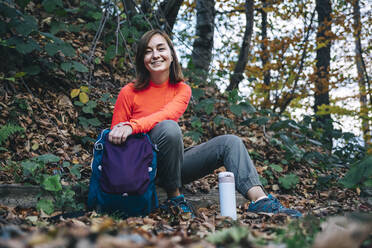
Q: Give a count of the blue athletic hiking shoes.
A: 2